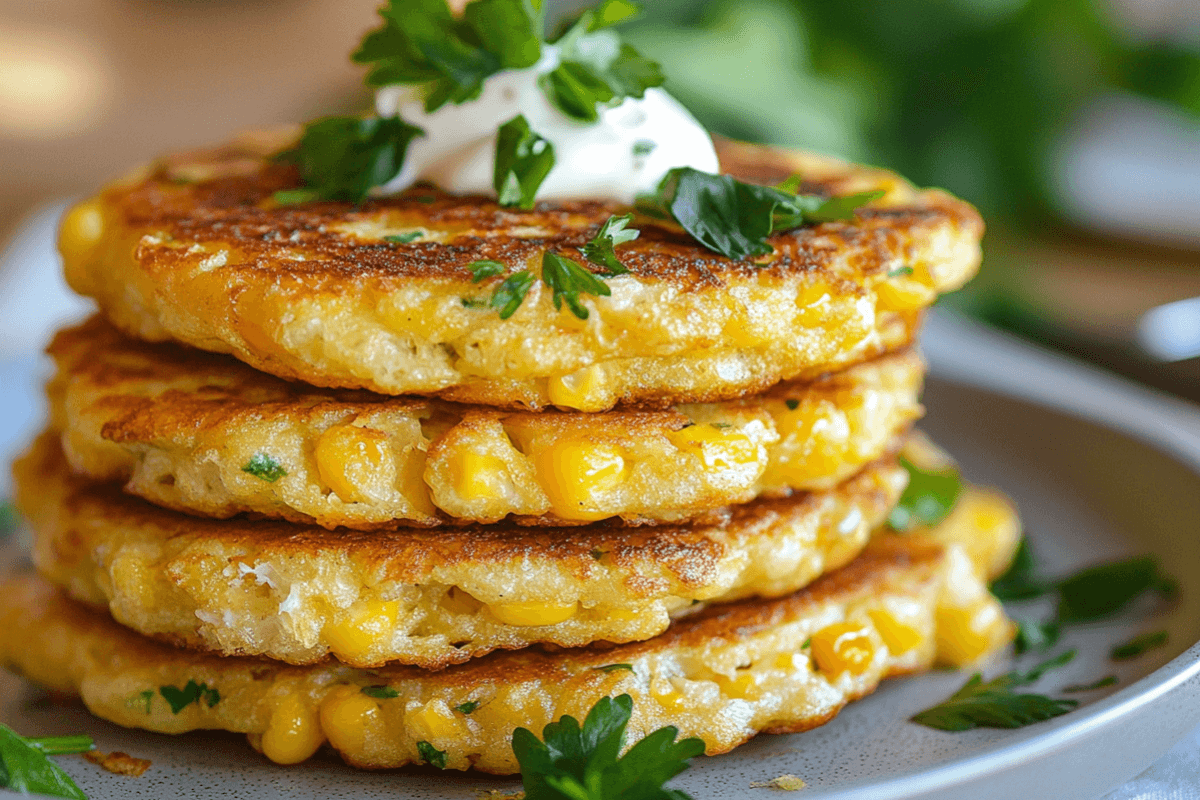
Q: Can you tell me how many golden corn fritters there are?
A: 4